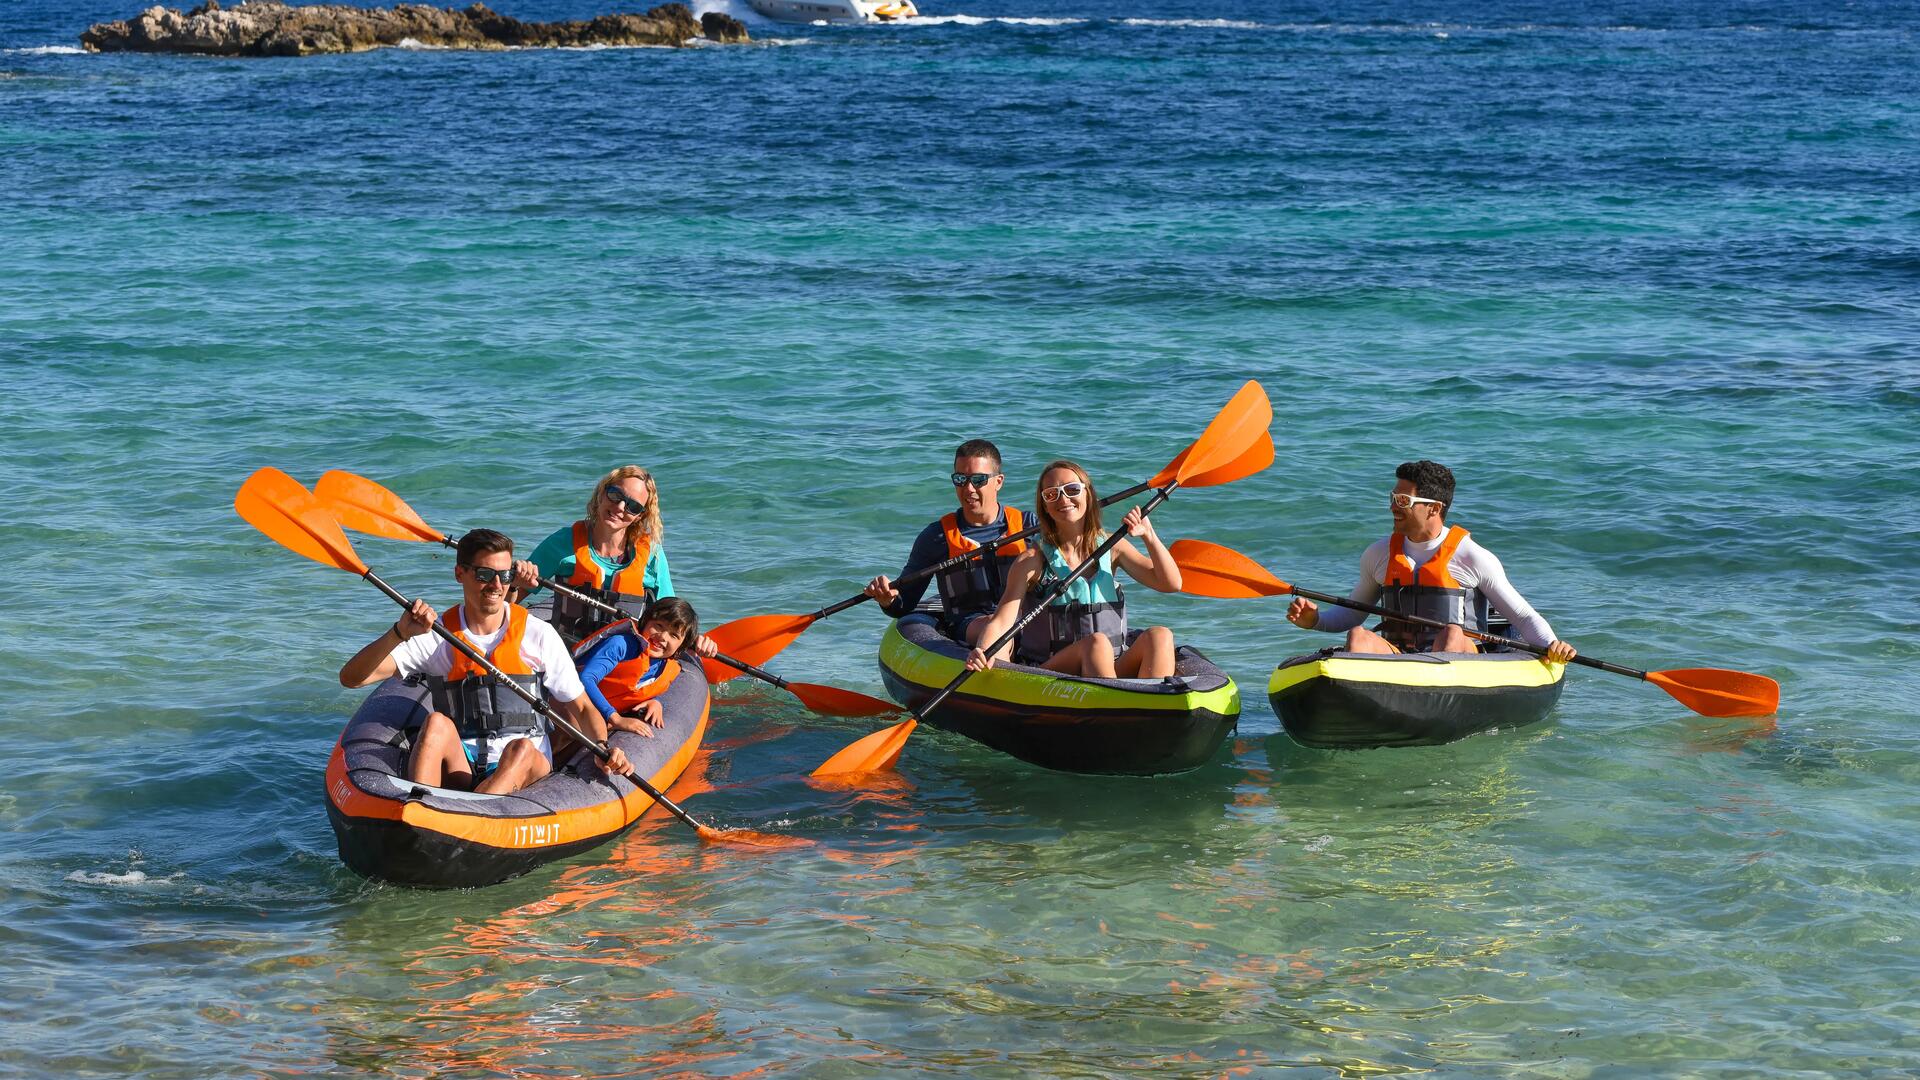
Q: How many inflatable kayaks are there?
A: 3